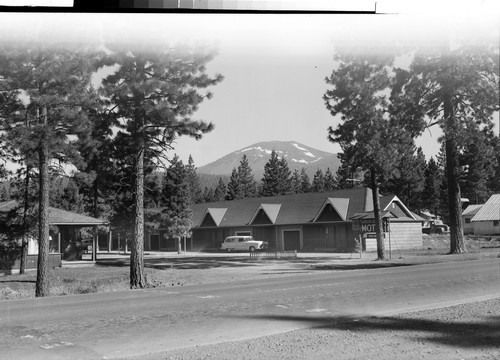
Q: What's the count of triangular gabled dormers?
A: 3